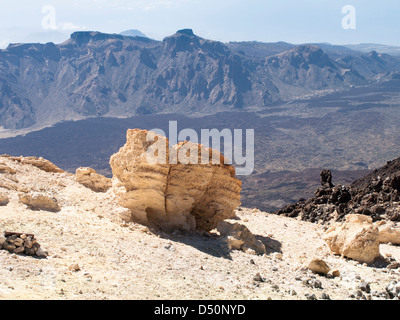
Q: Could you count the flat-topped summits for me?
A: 2